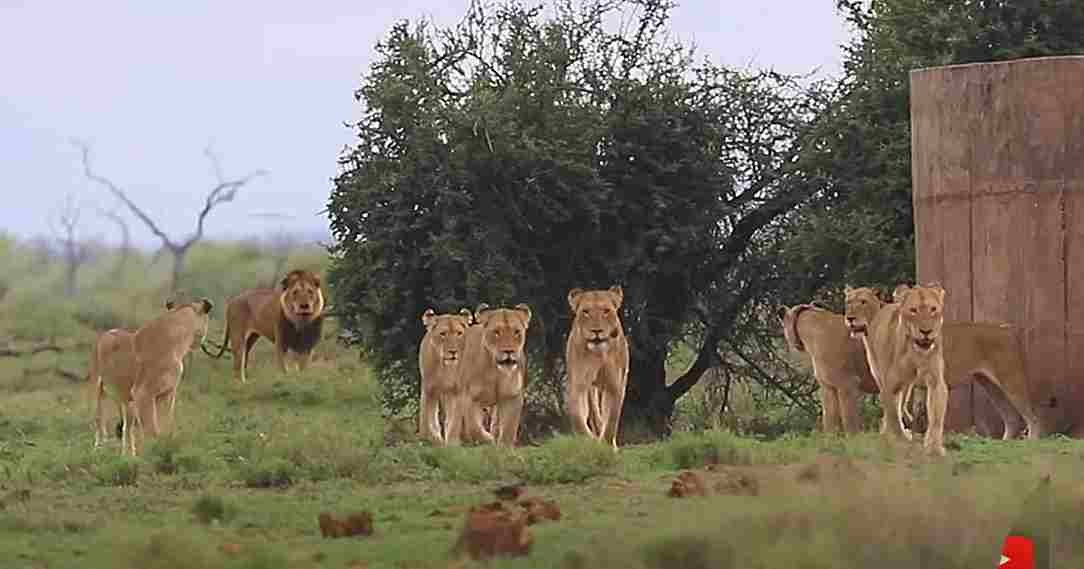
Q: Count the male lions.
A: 1